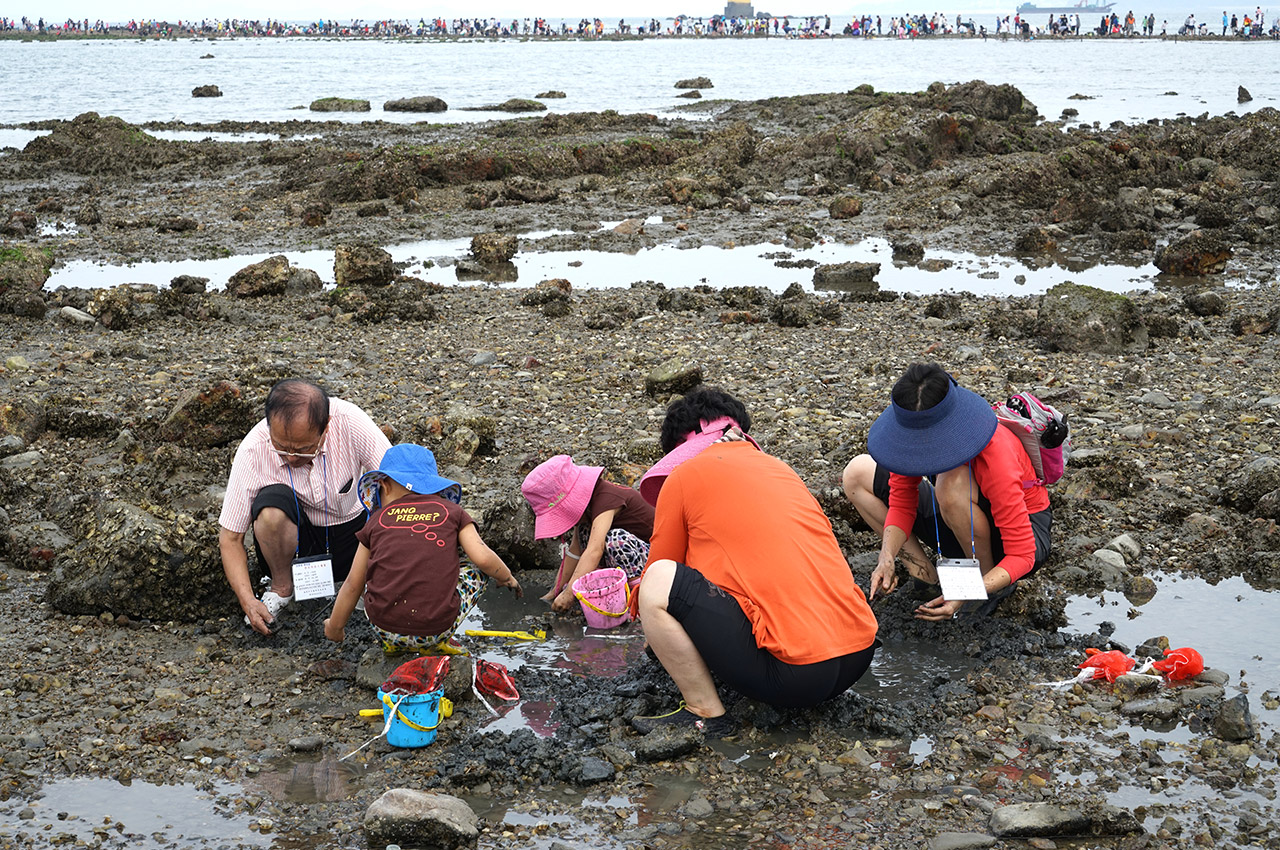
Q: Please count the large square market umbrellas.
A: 0